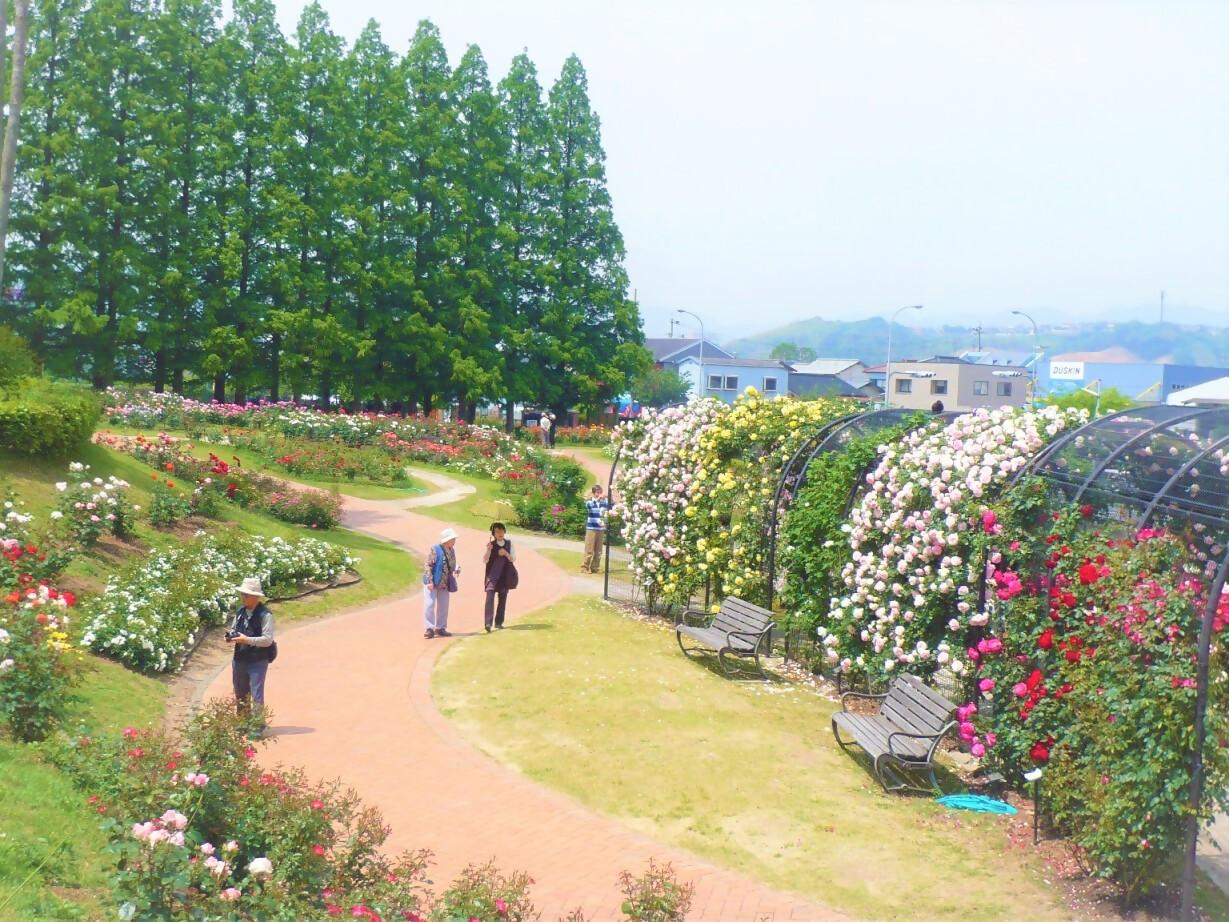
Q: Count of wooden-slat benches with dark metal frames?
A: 2